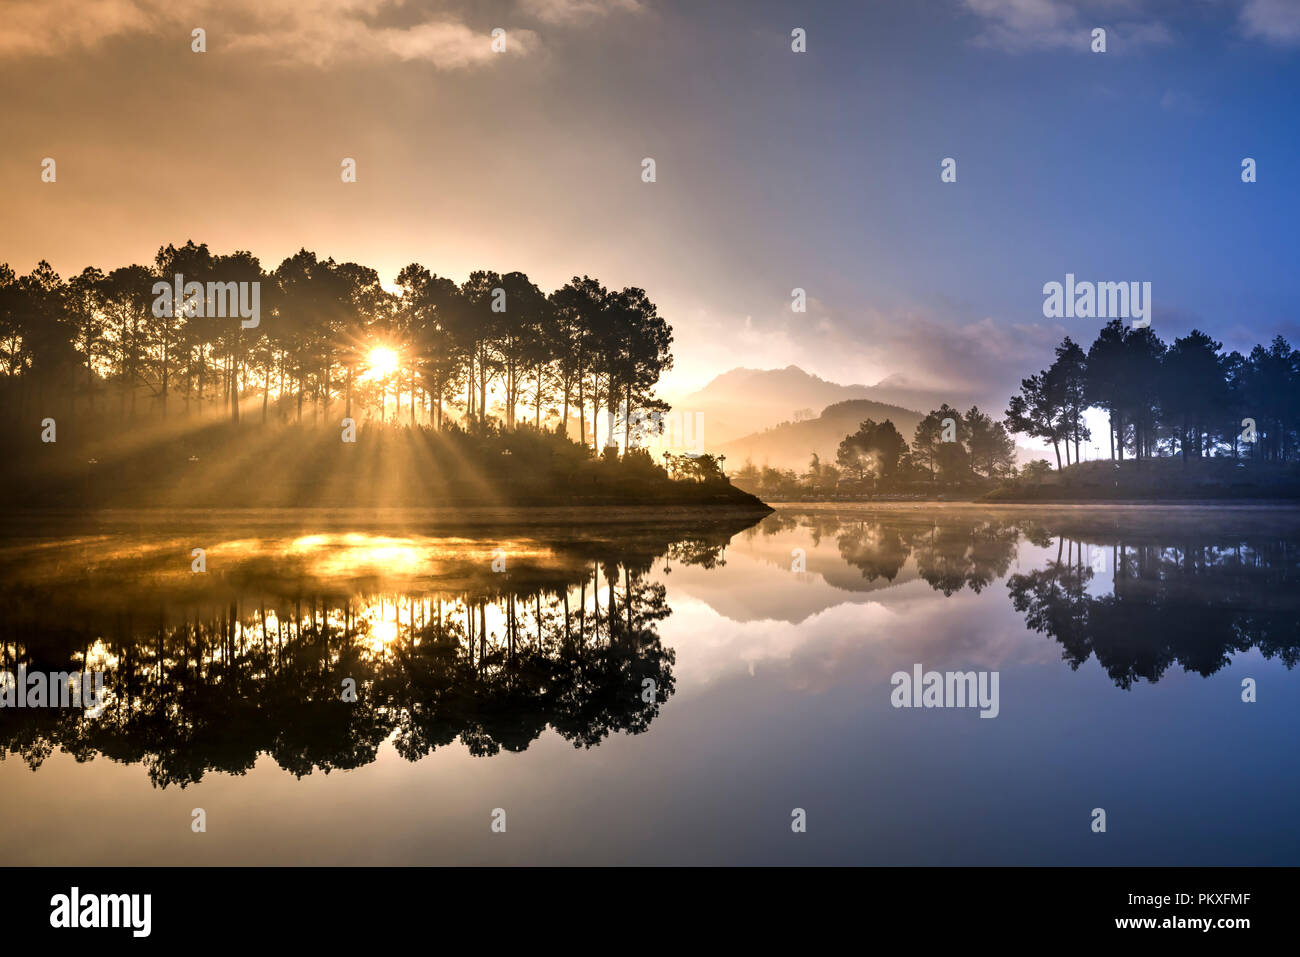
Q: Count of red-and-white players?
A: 0